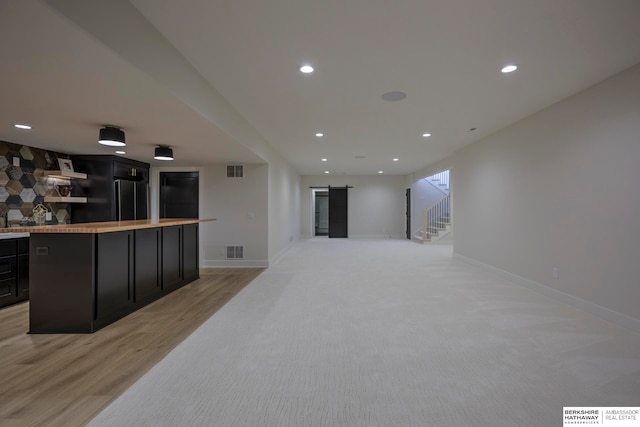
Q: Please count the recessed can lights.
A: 10